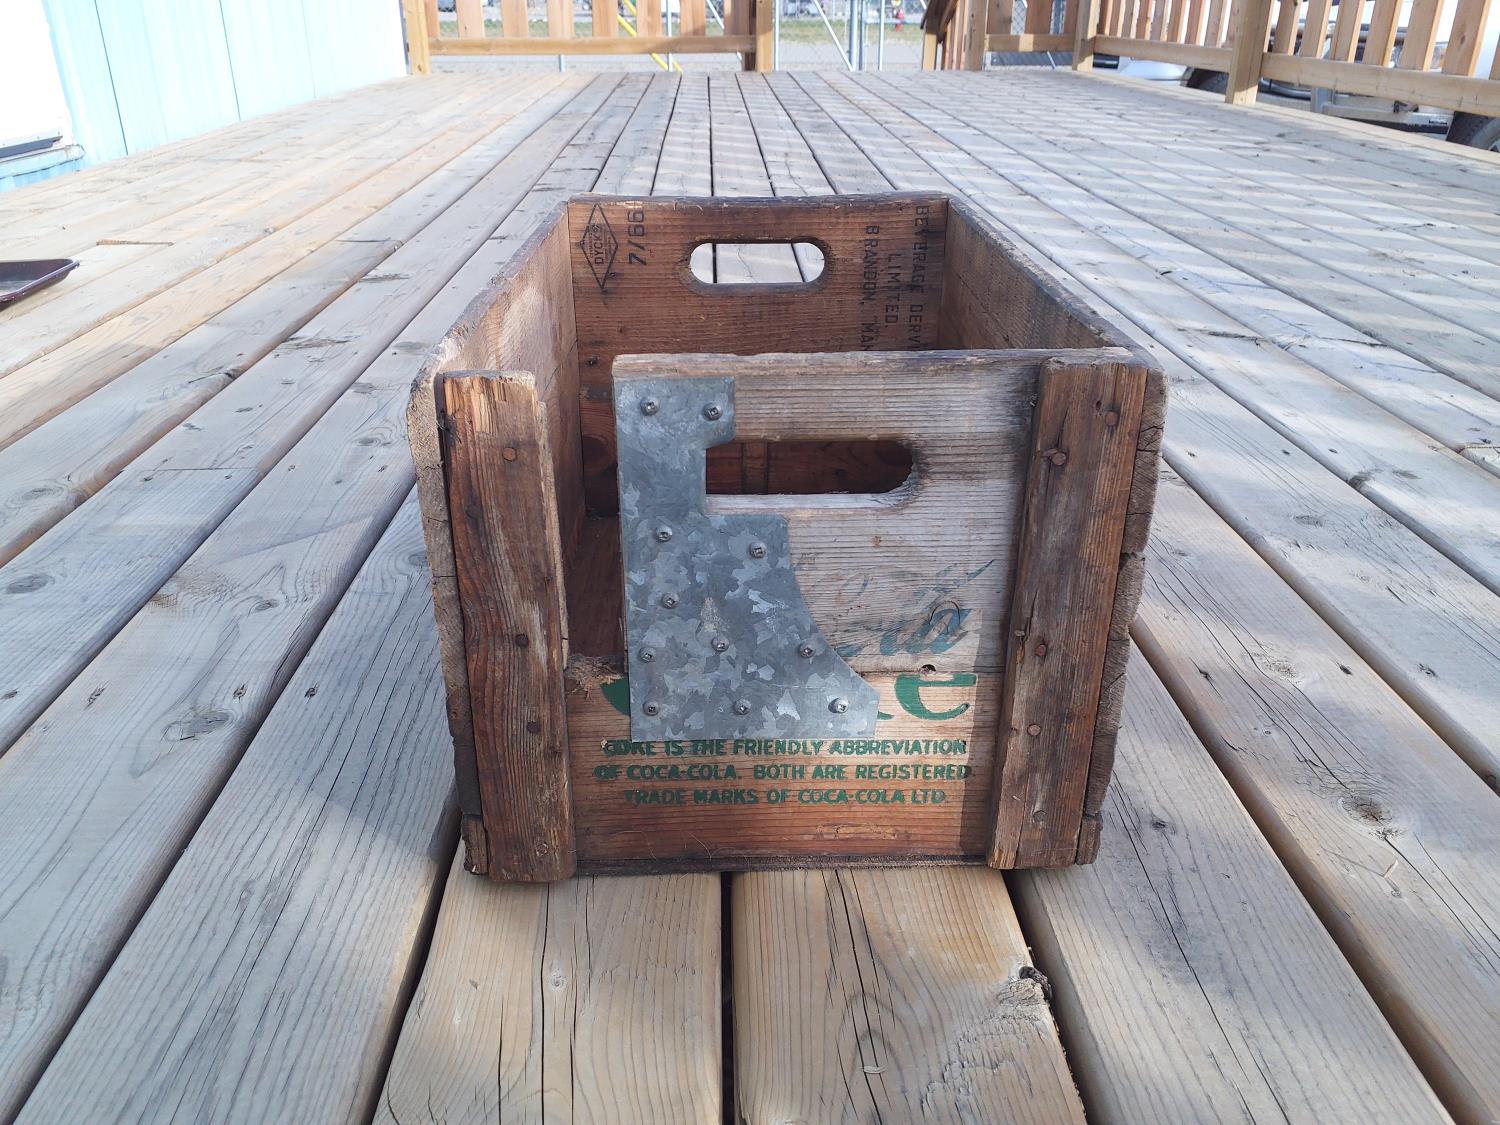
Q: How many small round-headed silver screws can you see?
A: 11